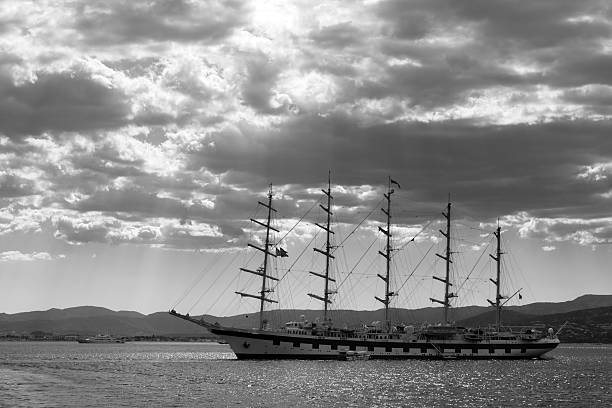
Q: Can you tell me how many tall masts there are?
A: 5